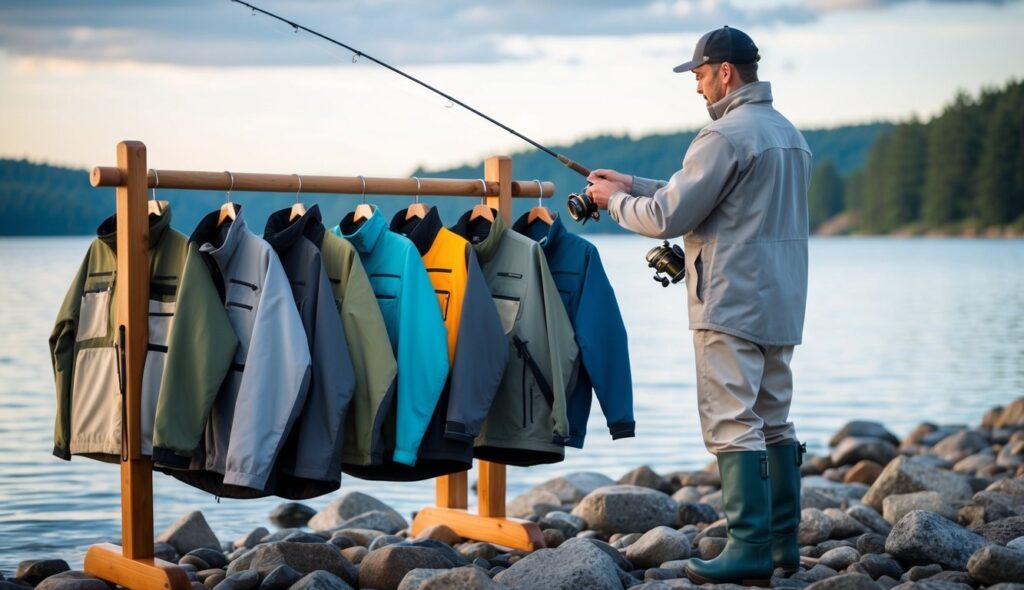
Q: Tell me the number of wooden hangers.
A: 7